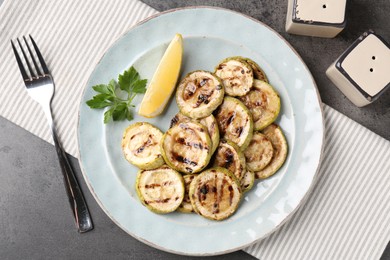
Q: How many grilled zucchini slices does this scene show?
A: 15